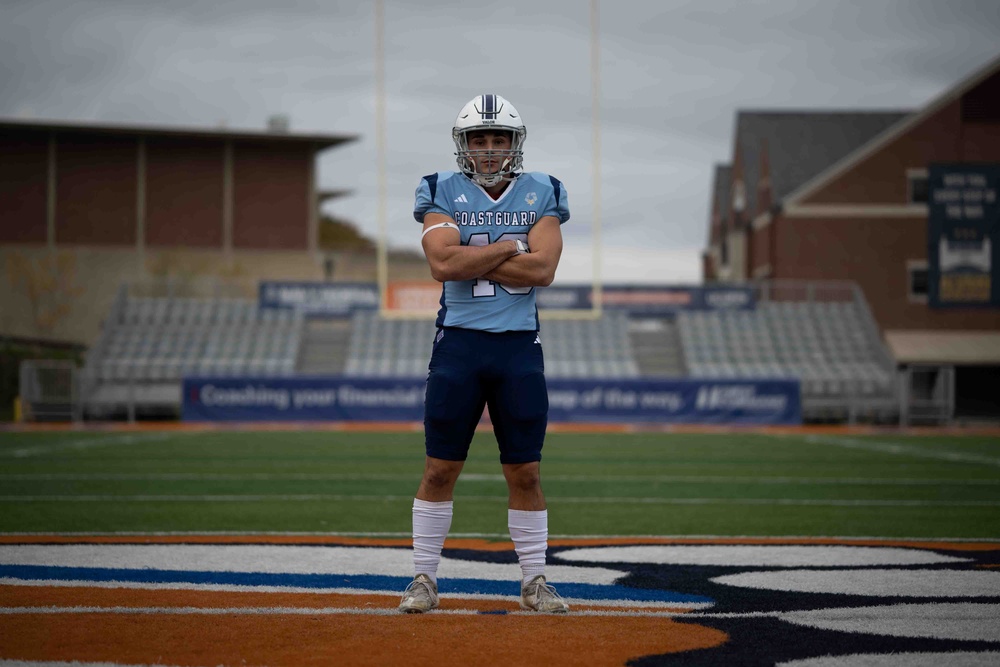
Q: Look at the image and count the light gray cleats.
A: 2